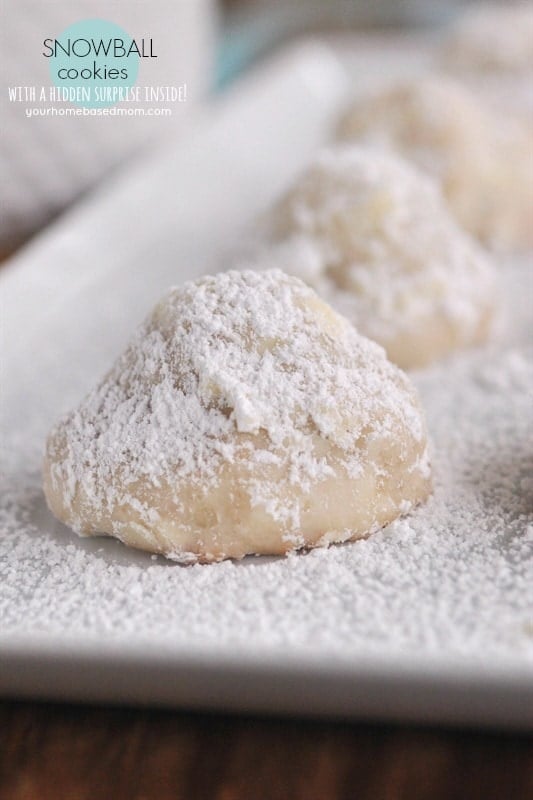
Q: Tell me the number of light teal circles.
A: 1